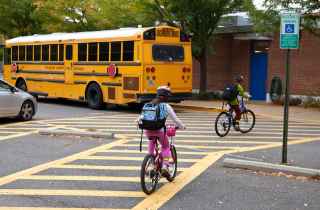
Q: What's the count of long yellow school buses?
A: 1